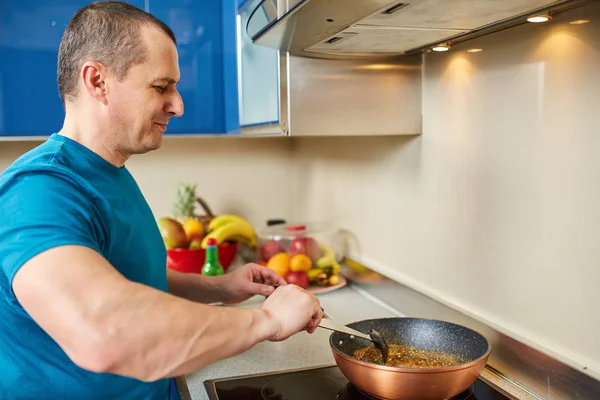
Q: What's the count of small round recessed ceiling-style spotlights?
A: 2